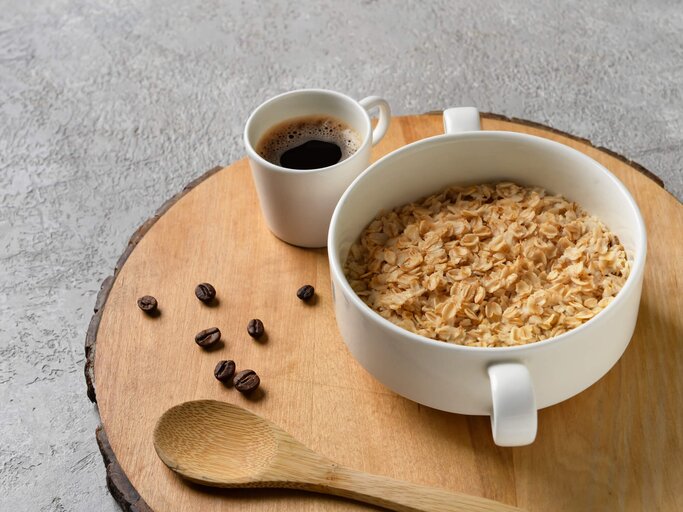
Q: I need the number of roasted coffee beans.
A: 7